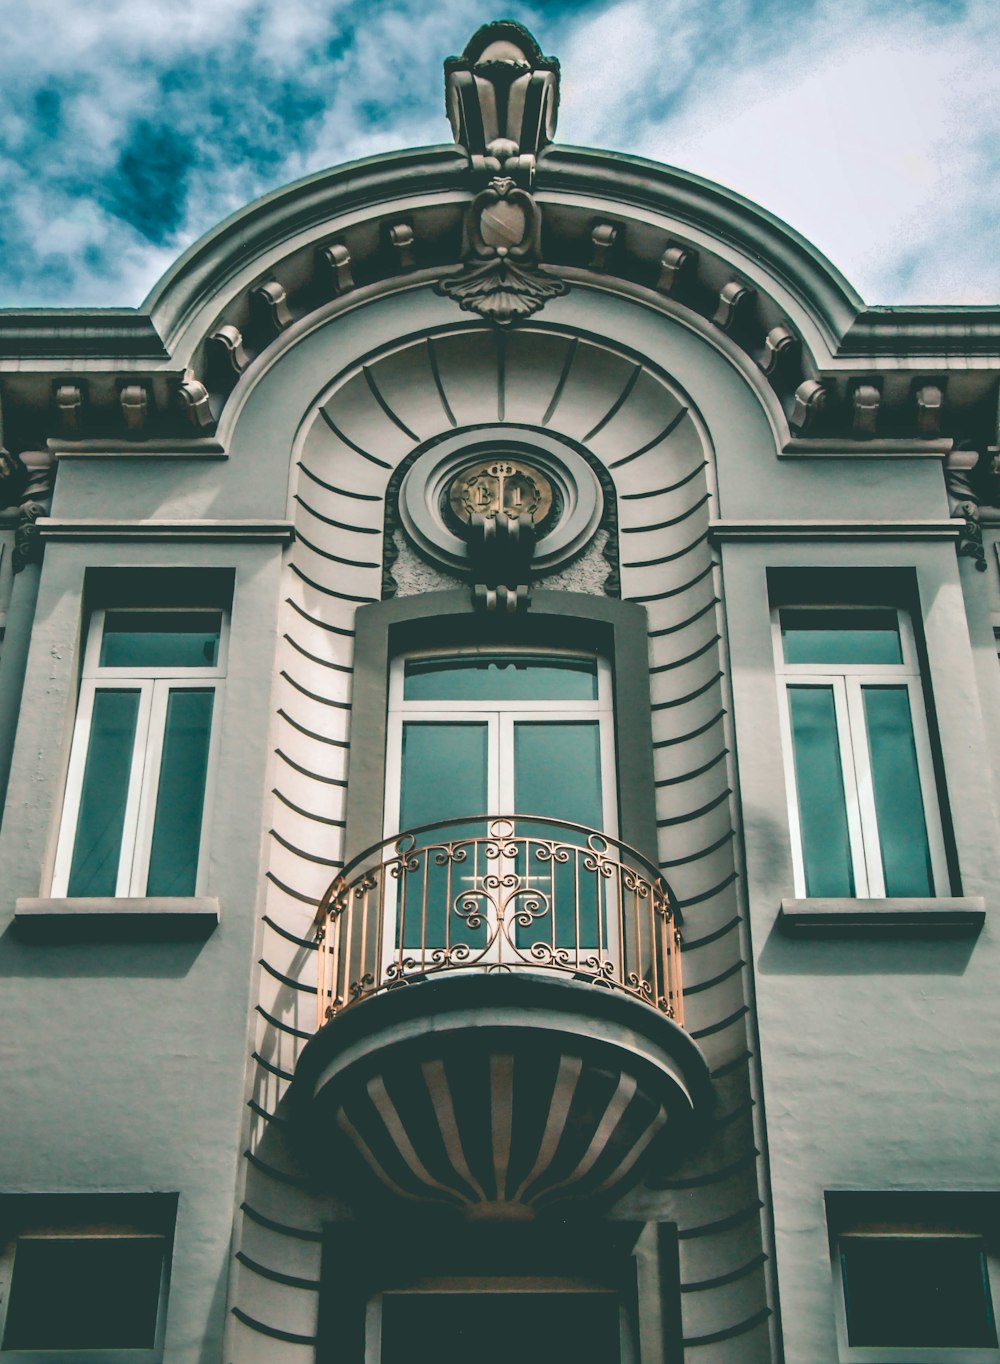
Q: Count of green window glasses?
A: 9